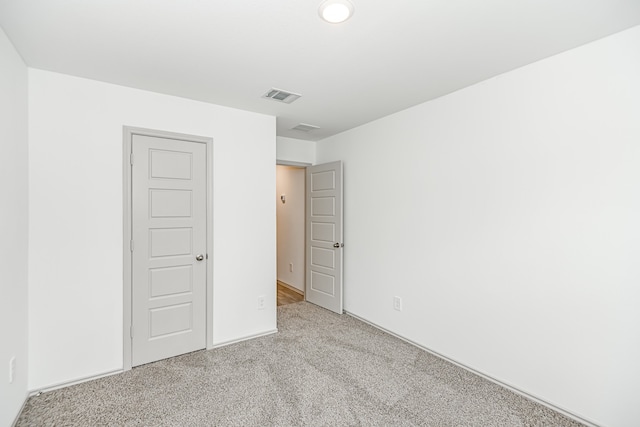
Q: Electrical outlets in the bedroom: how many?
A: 3